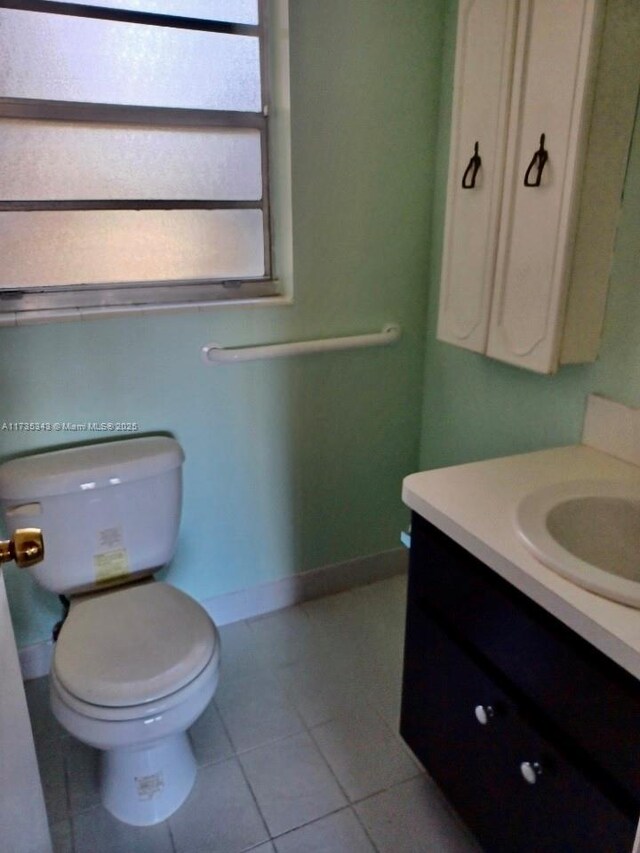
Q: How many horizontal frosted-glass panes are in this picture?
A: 4